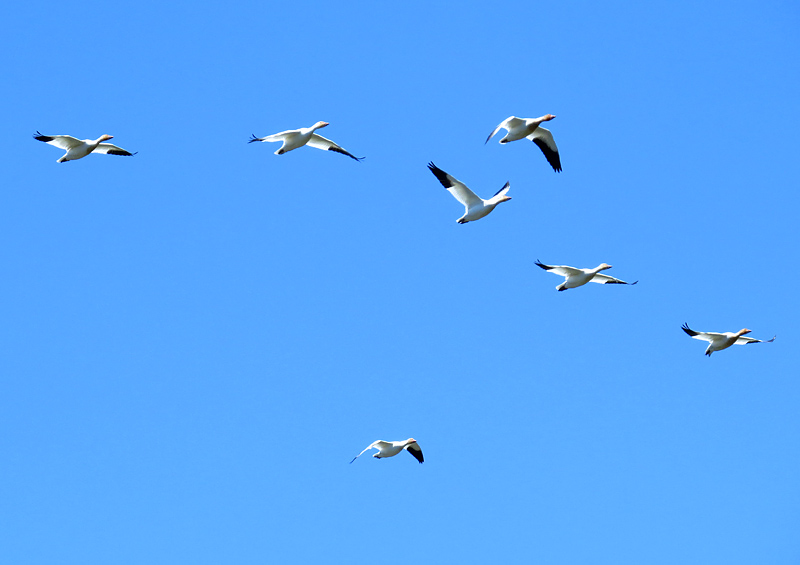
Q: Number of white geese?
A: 7